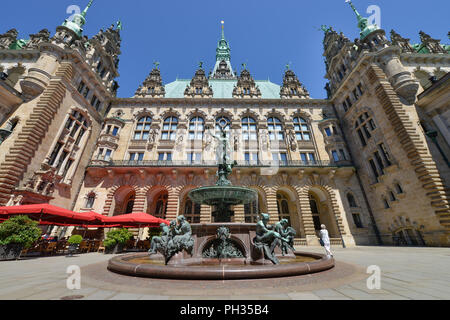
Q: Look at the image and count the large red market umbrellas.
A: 3